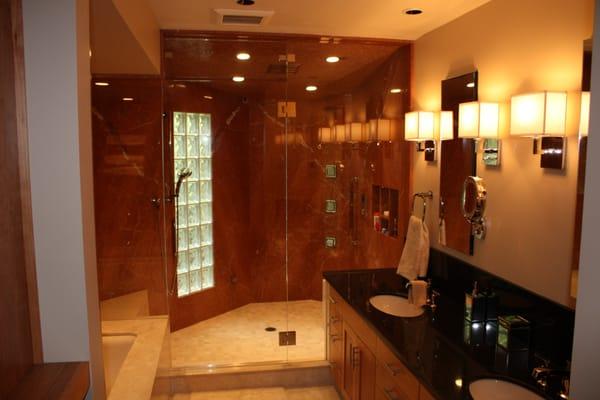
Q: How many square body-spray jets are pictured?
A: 3